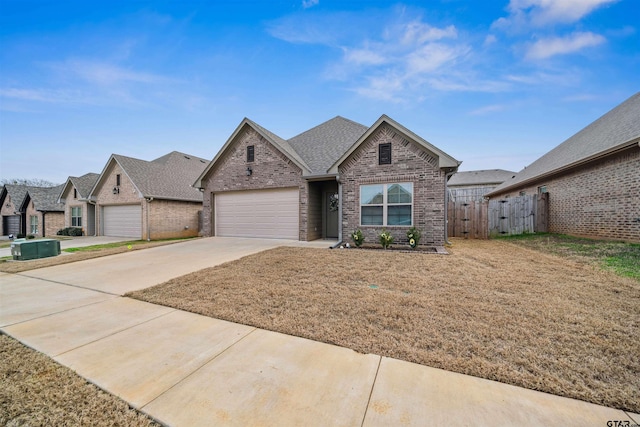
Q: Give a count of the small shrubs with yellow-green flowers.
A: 3